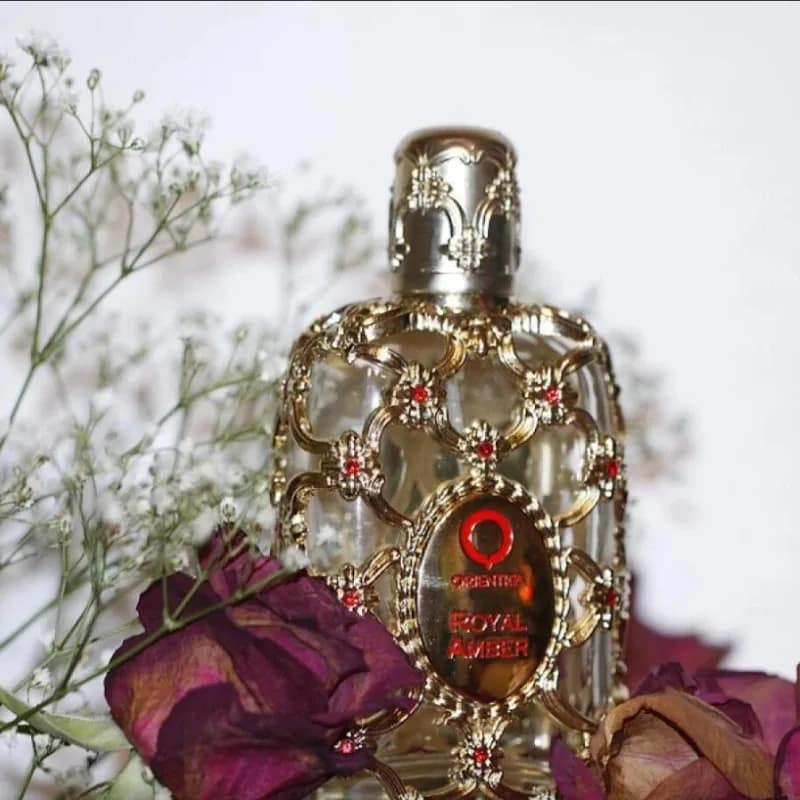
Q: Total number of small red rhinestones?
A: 9